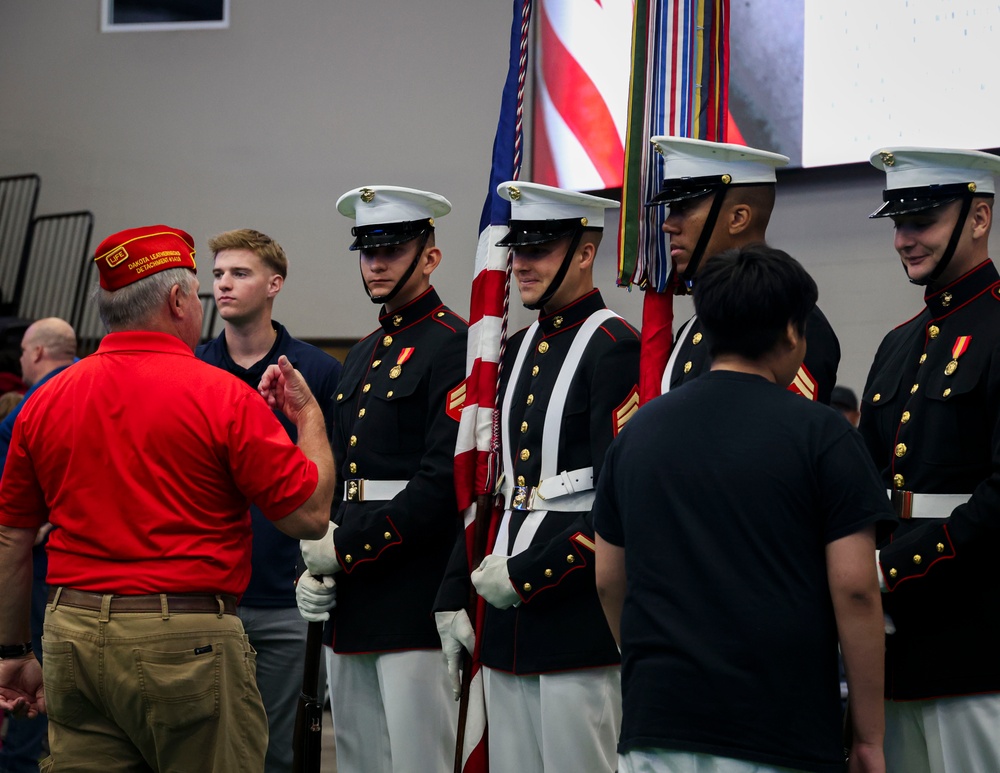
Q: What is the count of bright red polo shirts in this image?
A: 1